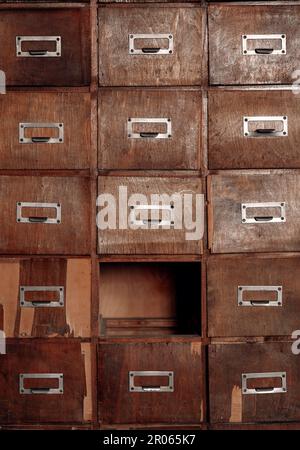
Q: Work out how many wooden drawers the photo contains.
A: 14